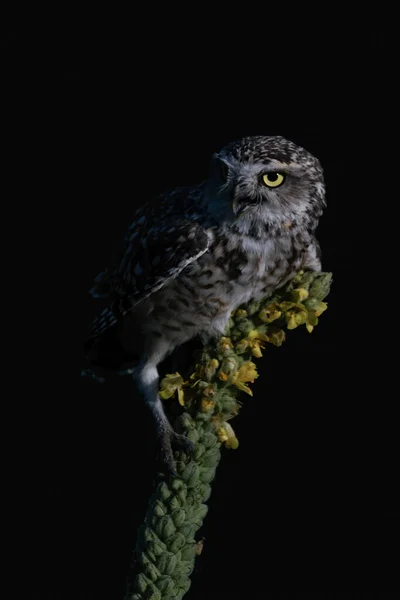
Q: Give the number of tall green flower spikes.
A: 1